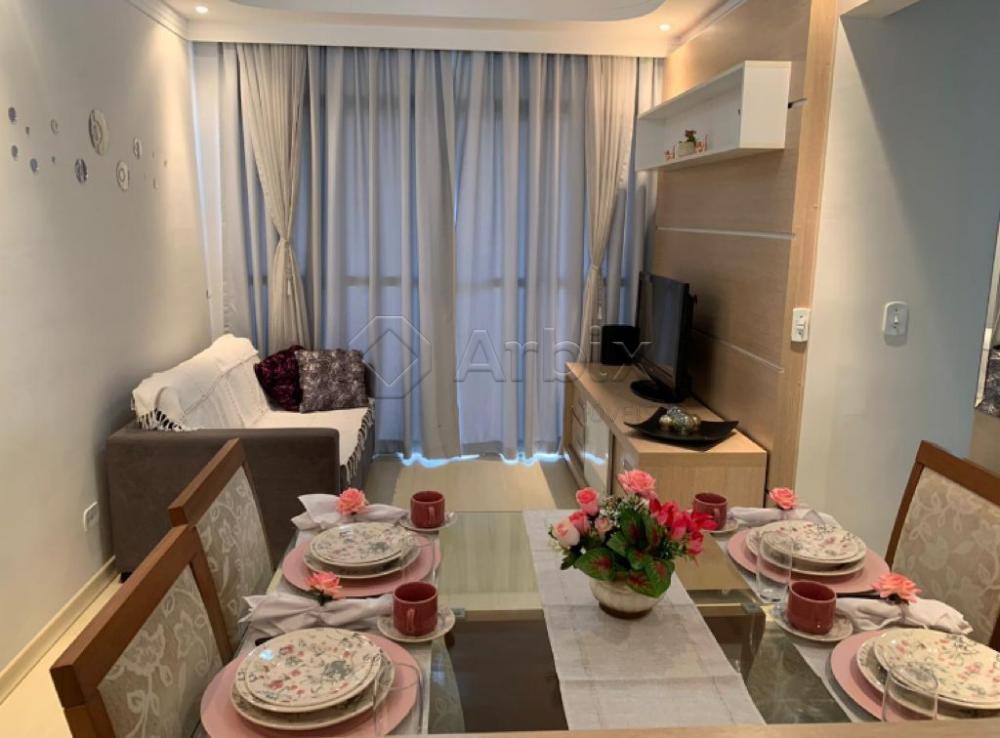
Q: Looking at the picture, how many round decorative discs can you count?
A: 14